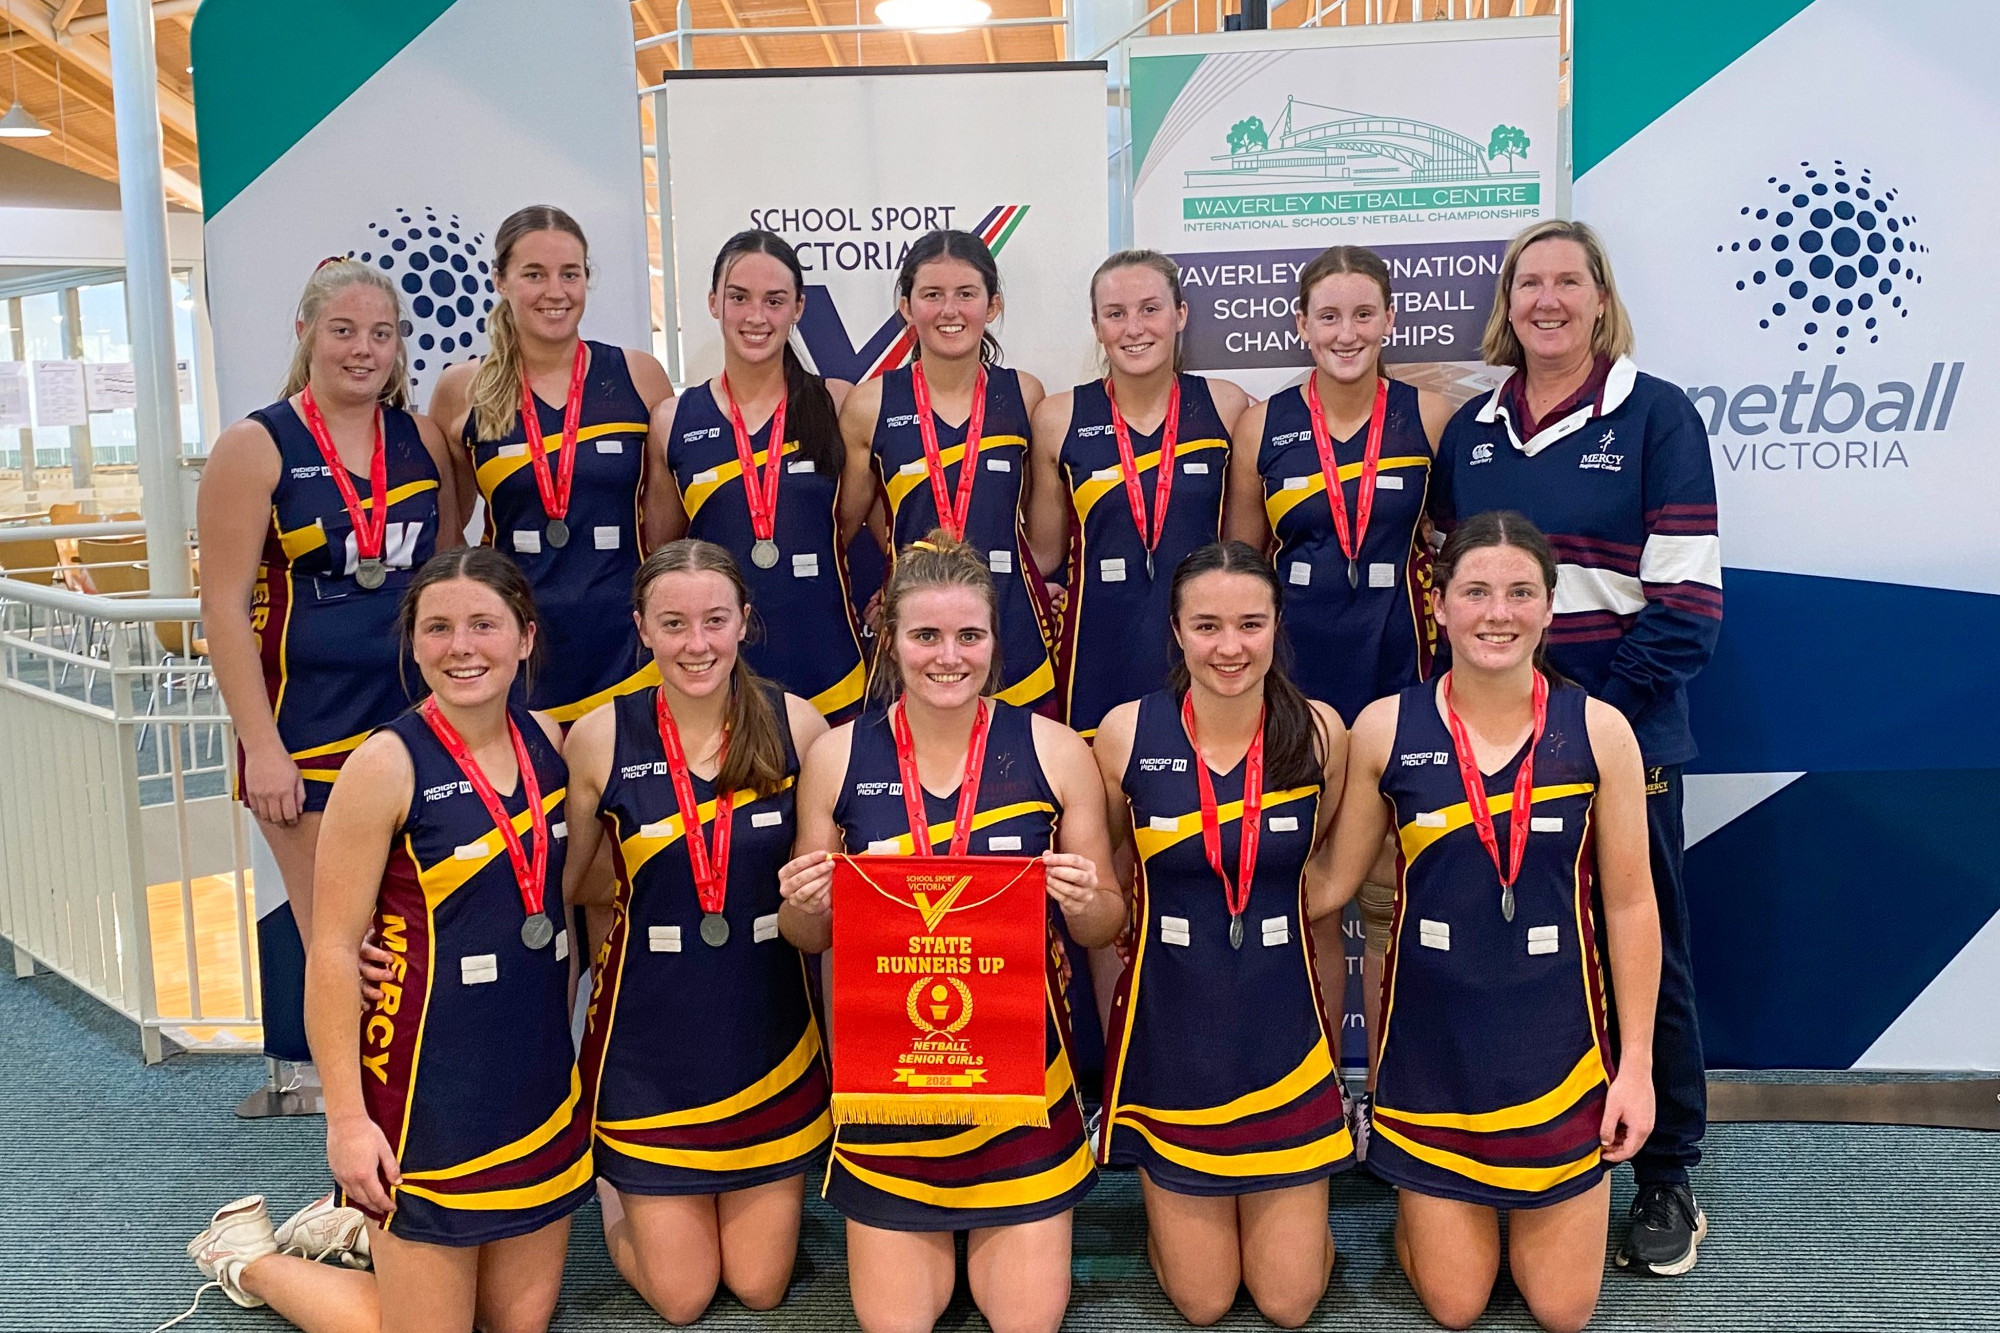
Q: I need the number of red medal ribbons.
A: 11